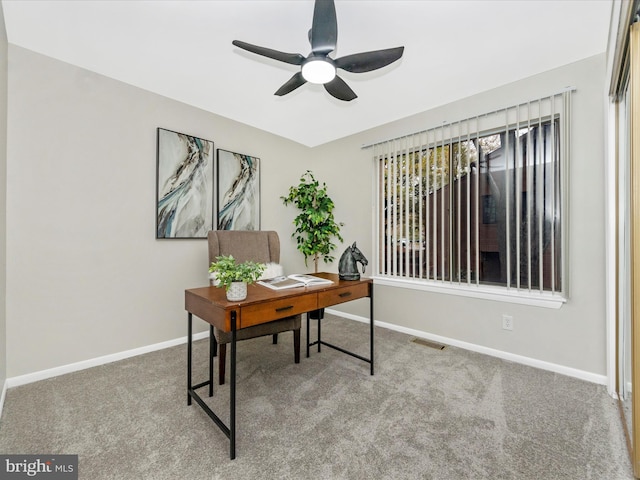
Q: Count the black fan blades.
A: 5